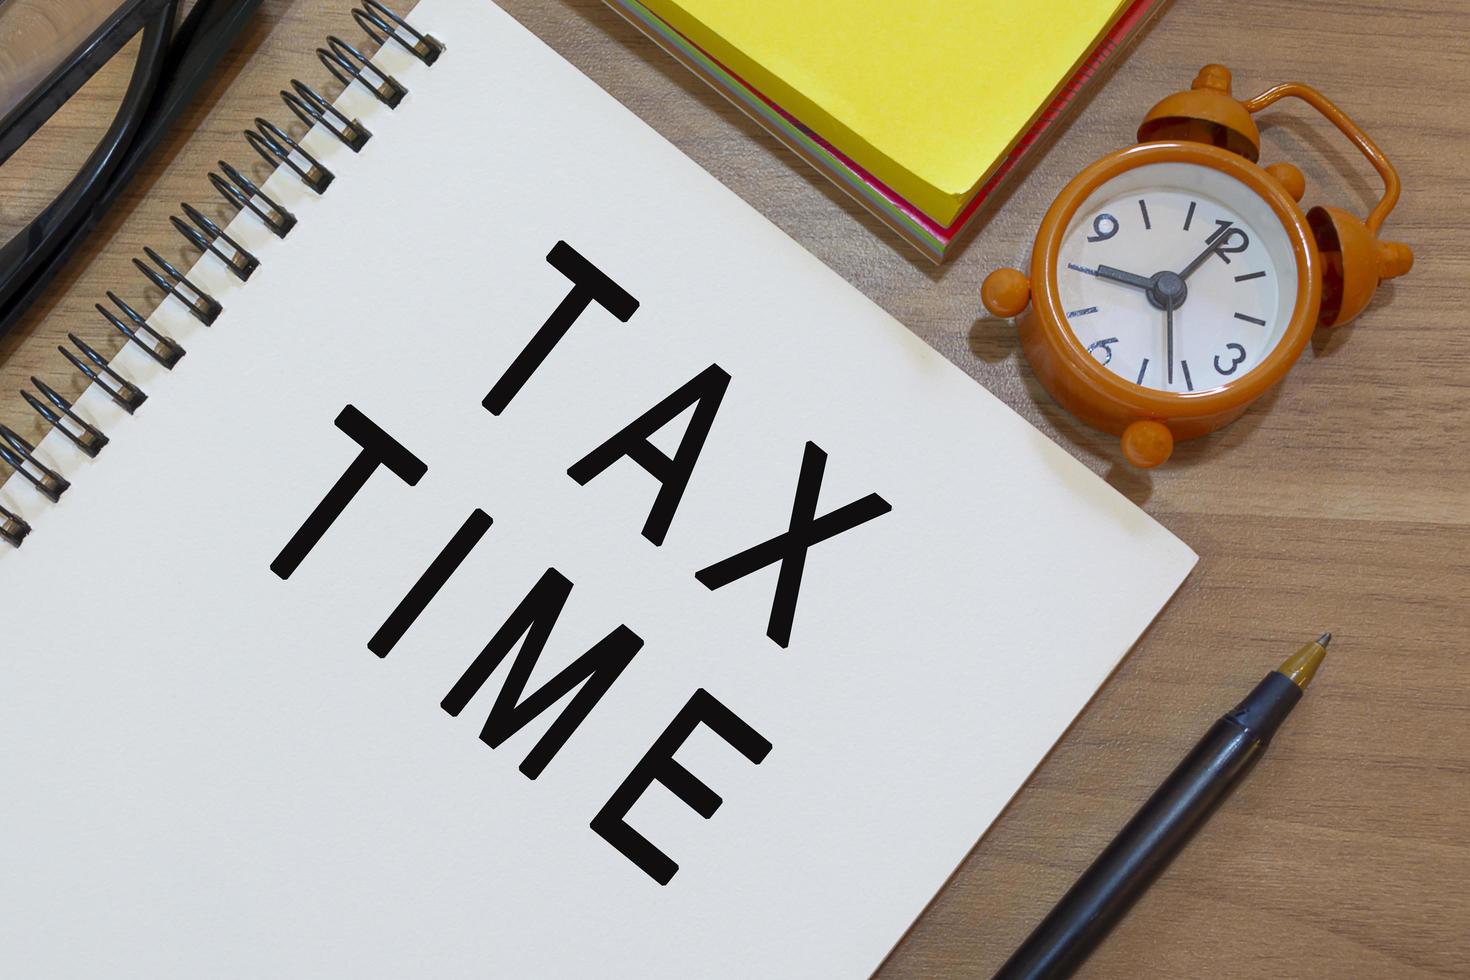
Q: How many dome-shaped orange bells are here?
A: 2